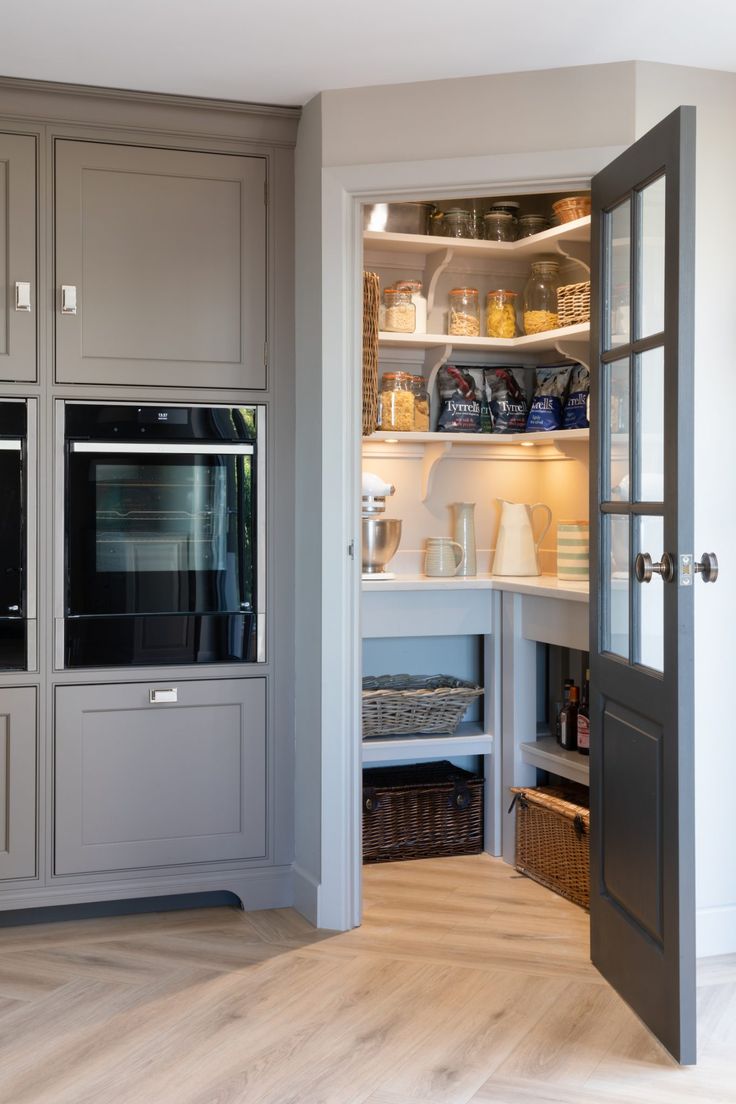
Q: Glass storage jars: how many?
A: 11